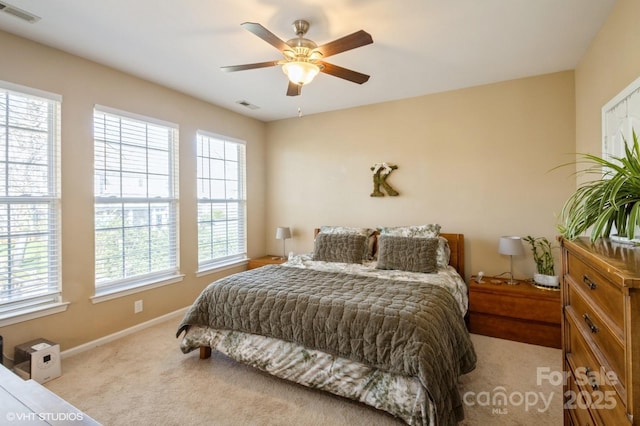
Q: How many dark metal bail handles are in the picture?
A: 3